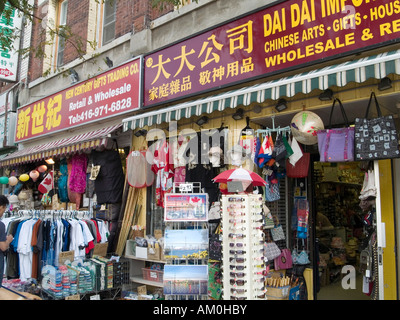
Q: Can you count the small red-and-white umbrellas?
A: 1